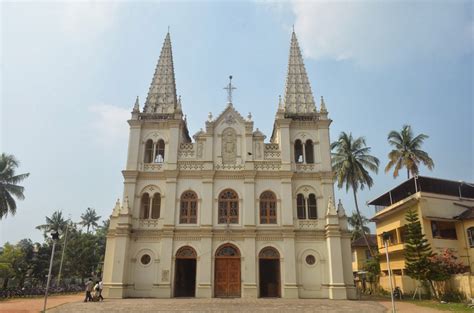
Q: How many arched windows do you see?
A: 11